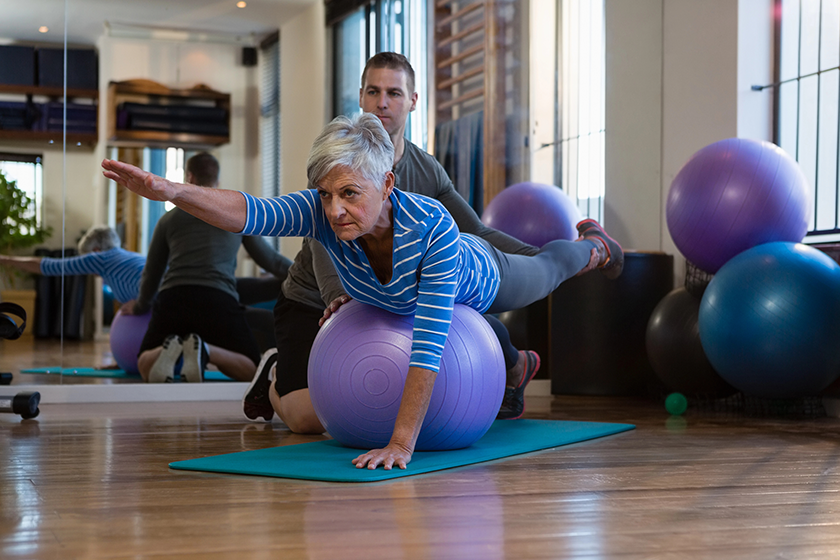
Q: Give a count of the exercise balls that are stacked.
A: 3